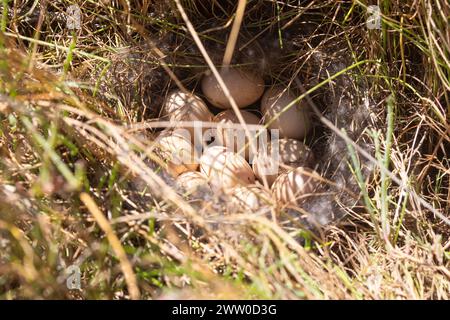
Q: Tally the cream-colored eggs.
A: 10